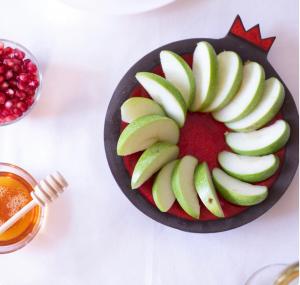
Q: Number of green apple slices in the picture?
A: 15